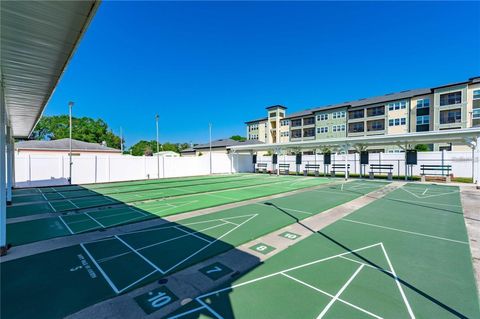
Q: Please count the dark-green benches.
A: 6